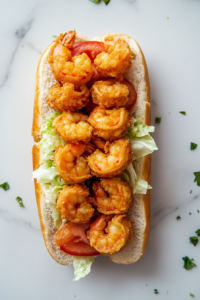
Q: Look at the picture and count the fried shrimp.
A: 11